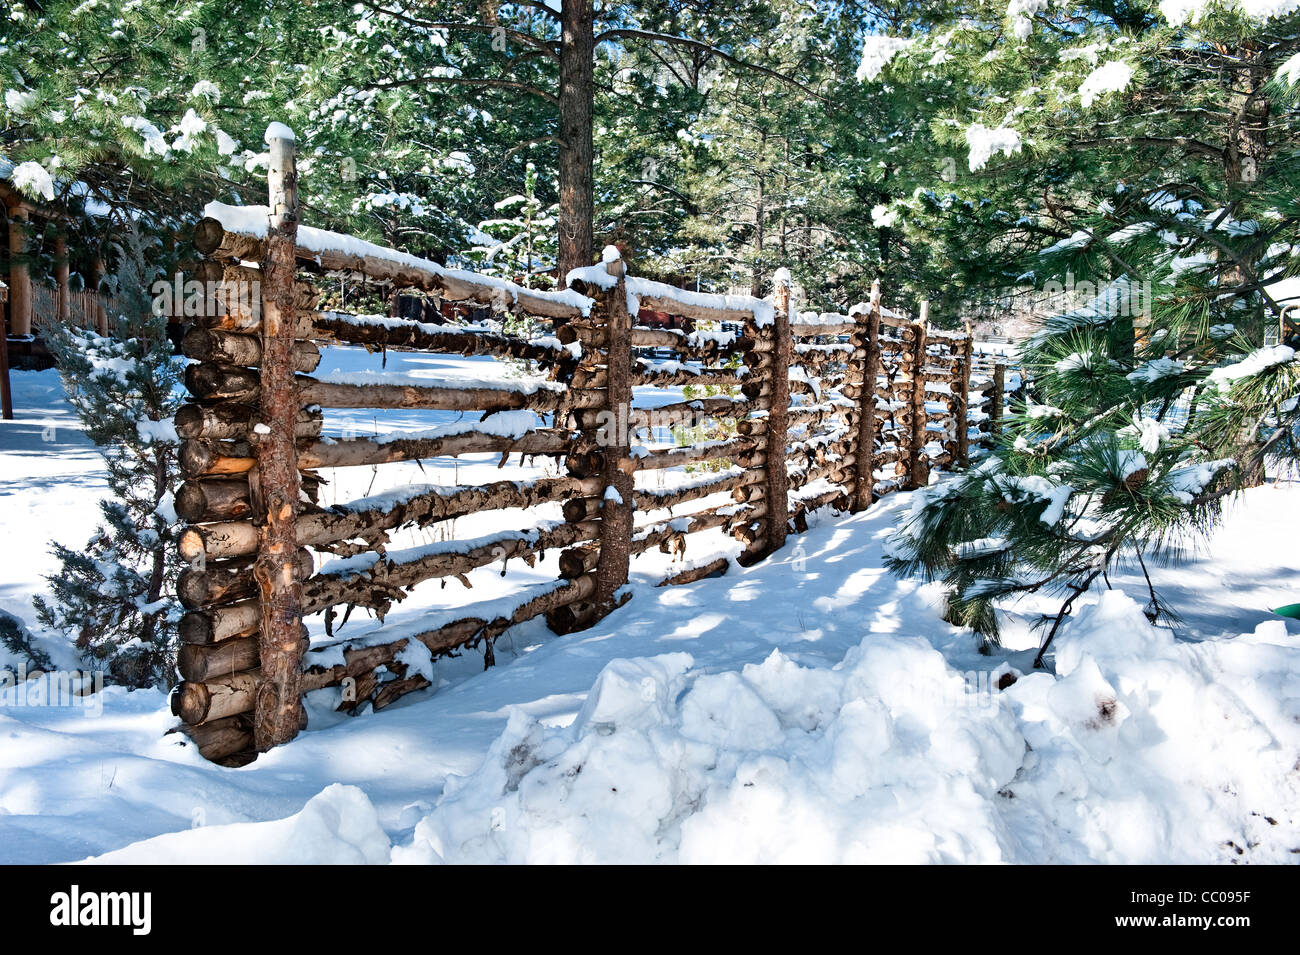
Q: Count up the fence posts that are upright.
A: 7